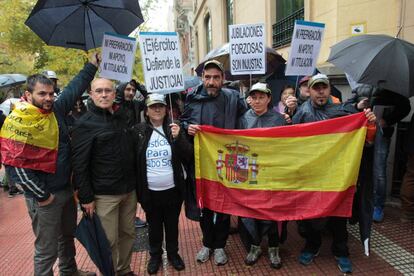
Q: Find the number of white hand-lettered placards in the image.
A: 4